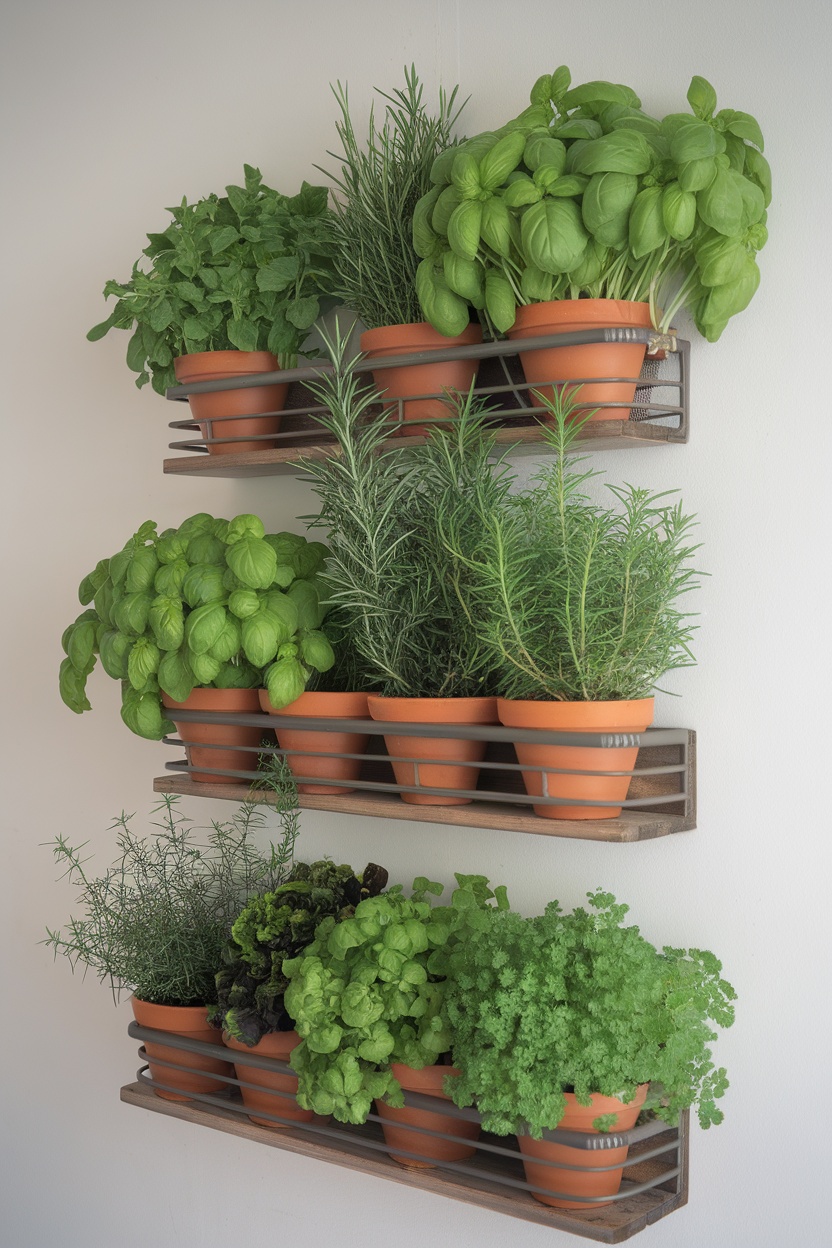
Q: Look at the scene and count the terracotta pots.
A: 11